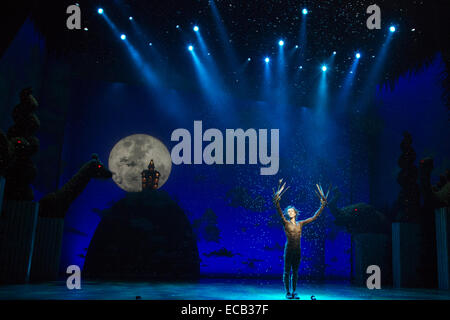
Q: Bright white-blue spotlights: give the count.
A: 10